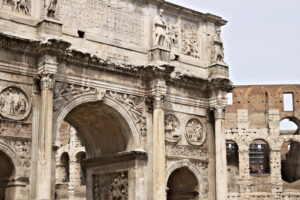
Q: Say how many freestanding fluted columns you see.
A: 3